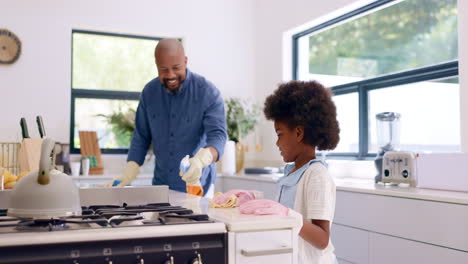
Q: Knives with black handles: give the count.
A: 2